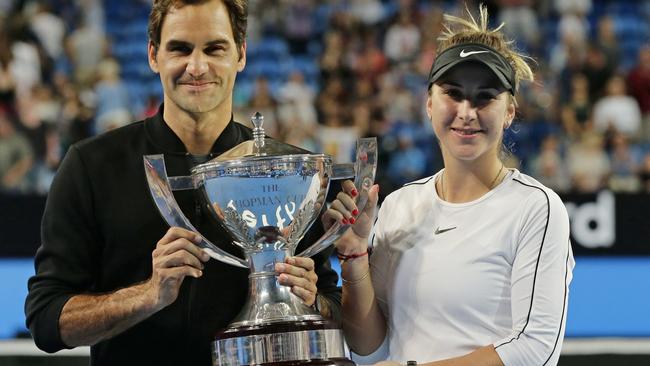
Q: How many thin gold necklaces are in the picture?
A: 1